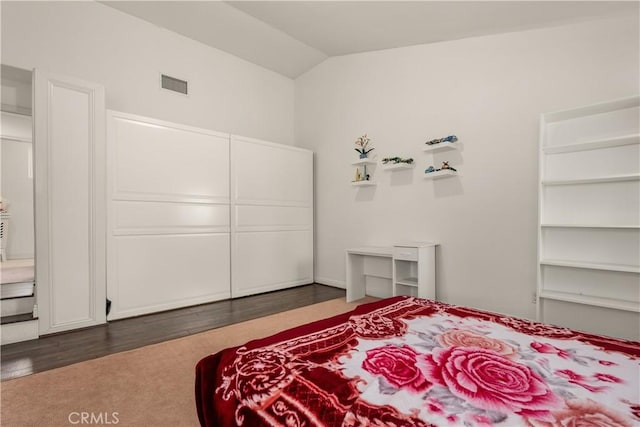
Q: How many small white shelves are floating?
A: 5